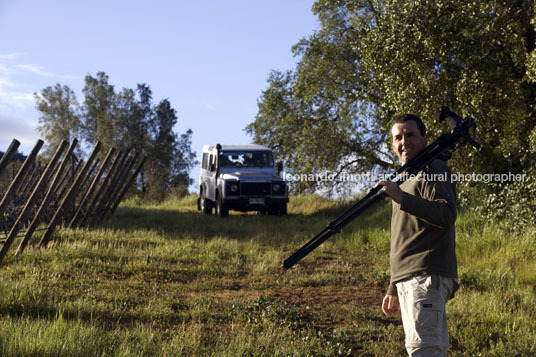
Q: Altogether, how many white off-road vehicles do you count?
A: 1